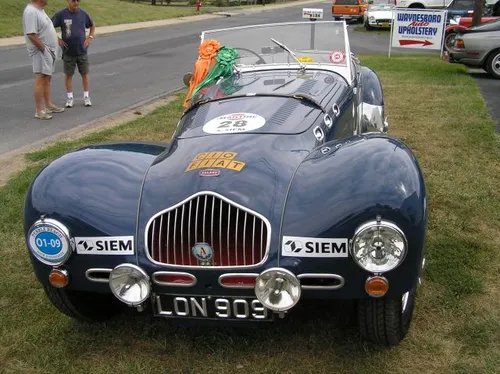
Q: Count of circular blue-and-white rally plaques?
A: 1